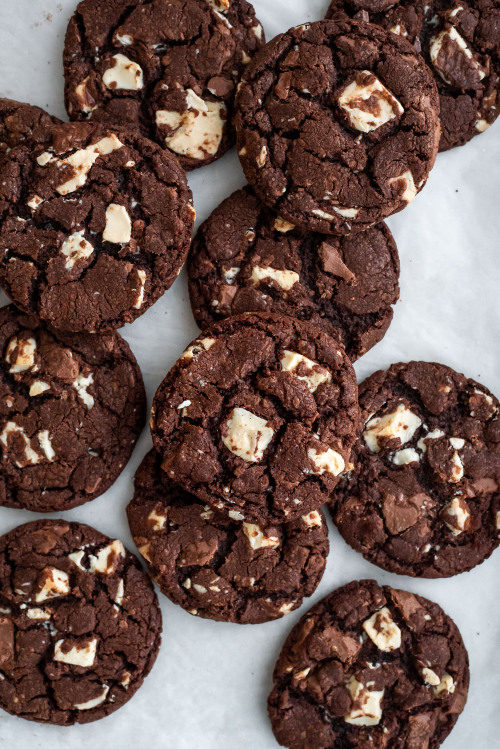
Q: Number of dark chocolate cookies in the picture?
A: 12